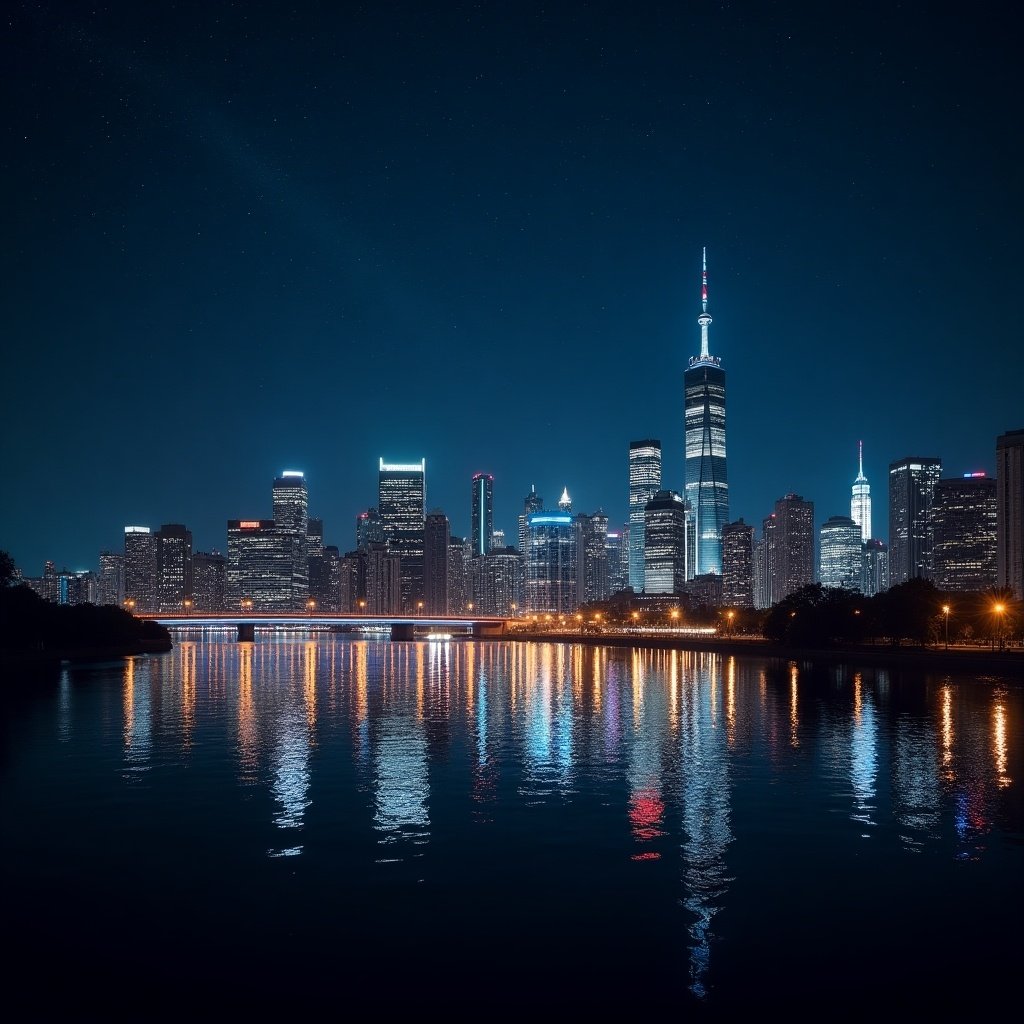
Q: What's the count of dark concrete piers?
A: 2